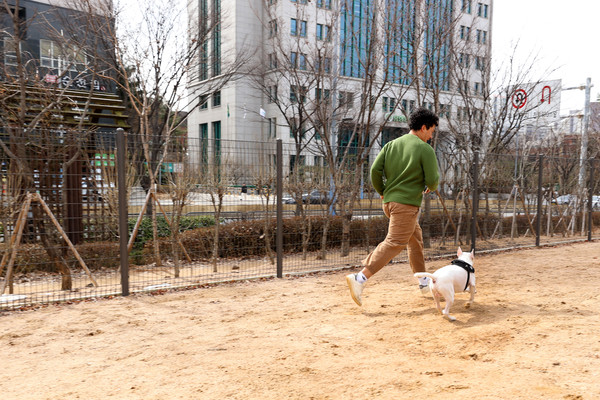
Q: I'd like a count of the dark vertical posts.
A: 5